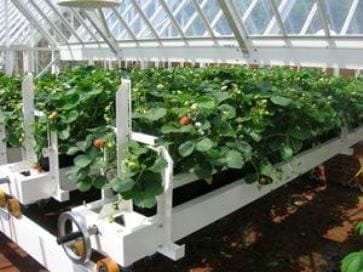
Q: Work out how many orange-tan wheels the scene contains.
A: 4